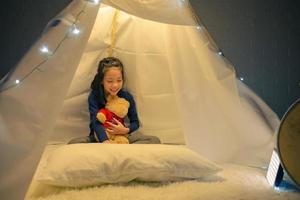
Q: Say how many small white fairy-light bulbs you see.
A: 8